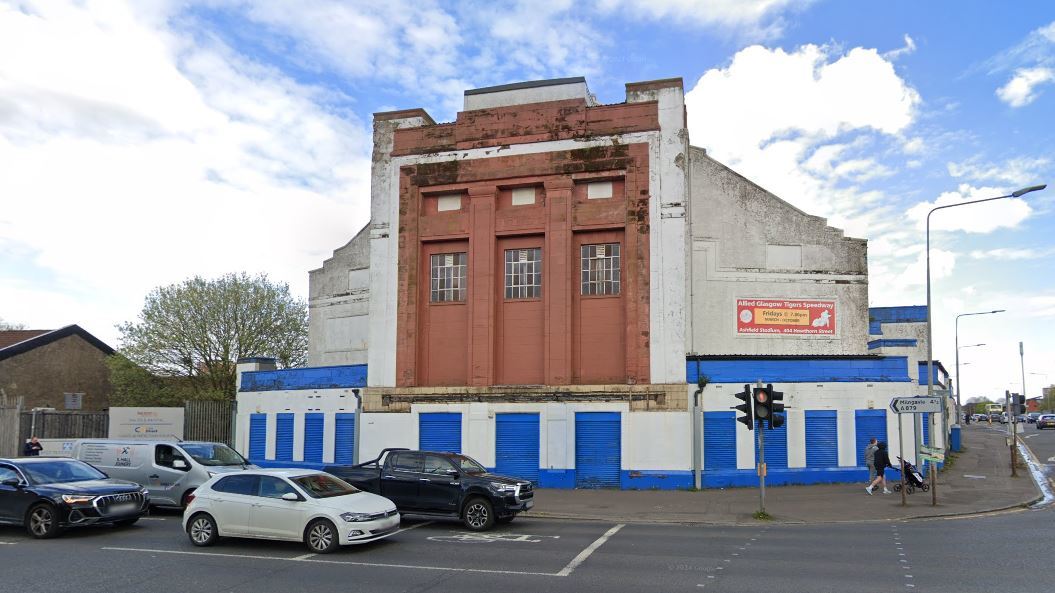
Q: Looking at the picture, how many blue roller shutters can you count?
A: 12